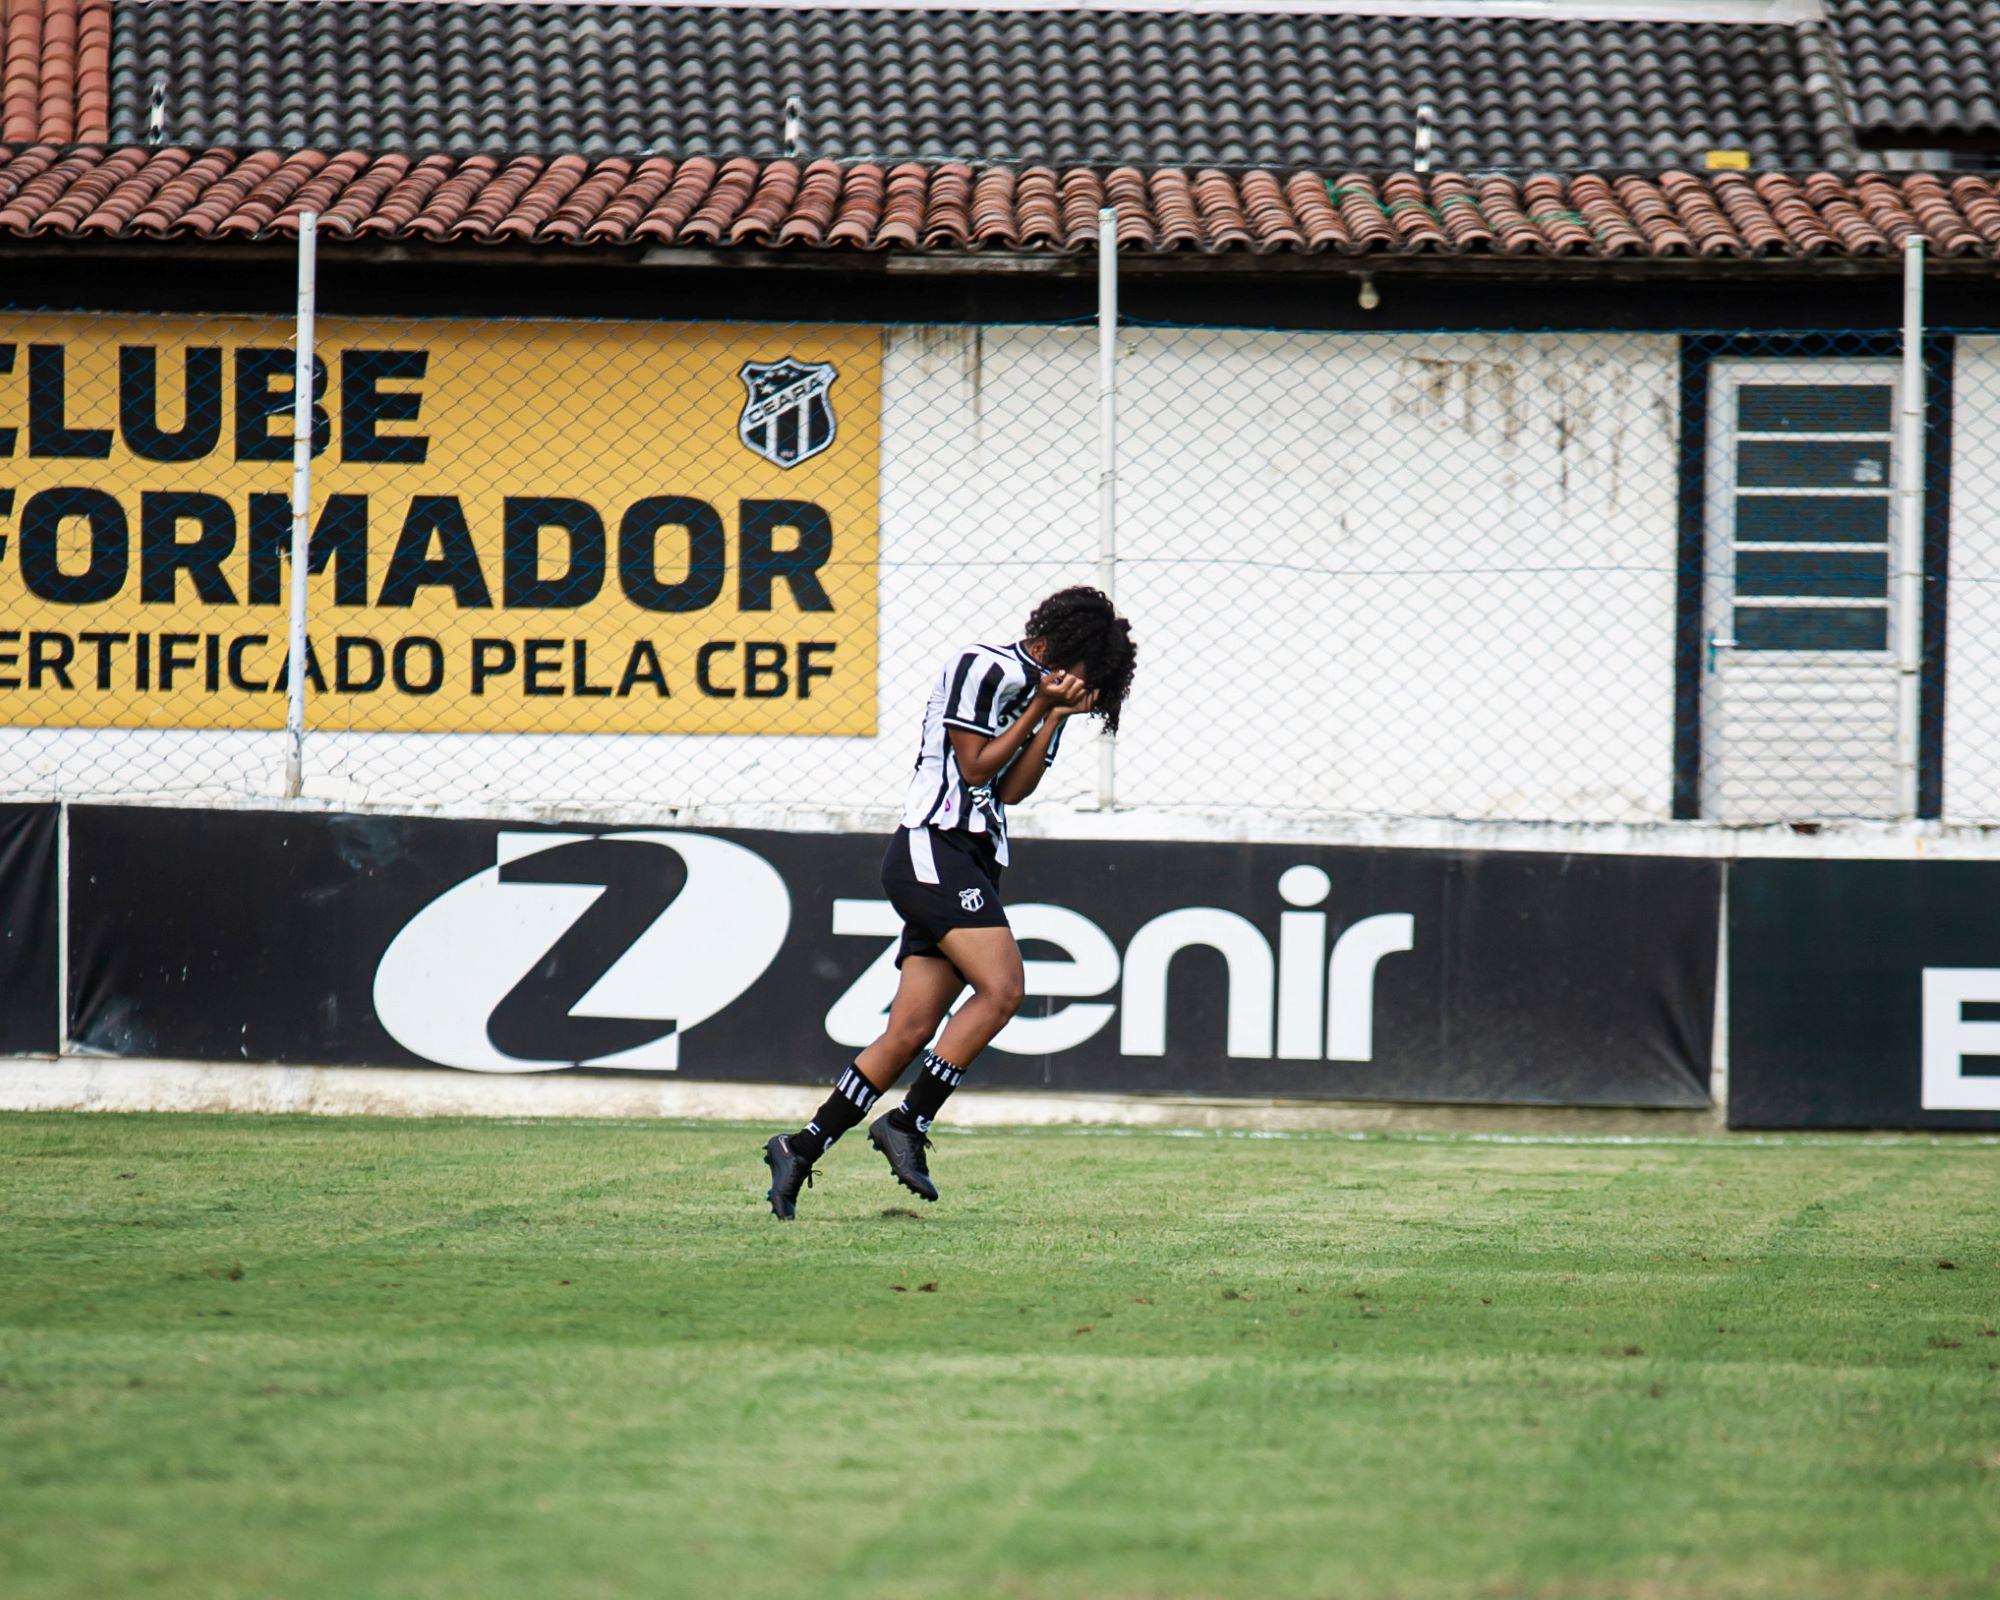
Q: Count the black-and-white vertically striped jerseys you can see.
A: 1